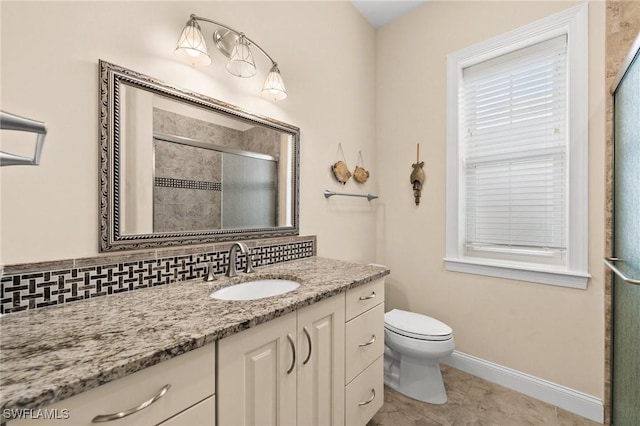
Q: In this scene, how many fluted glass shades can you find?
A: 3